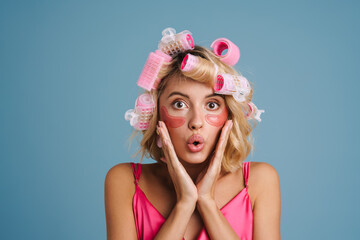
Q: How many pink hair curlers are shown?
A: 7